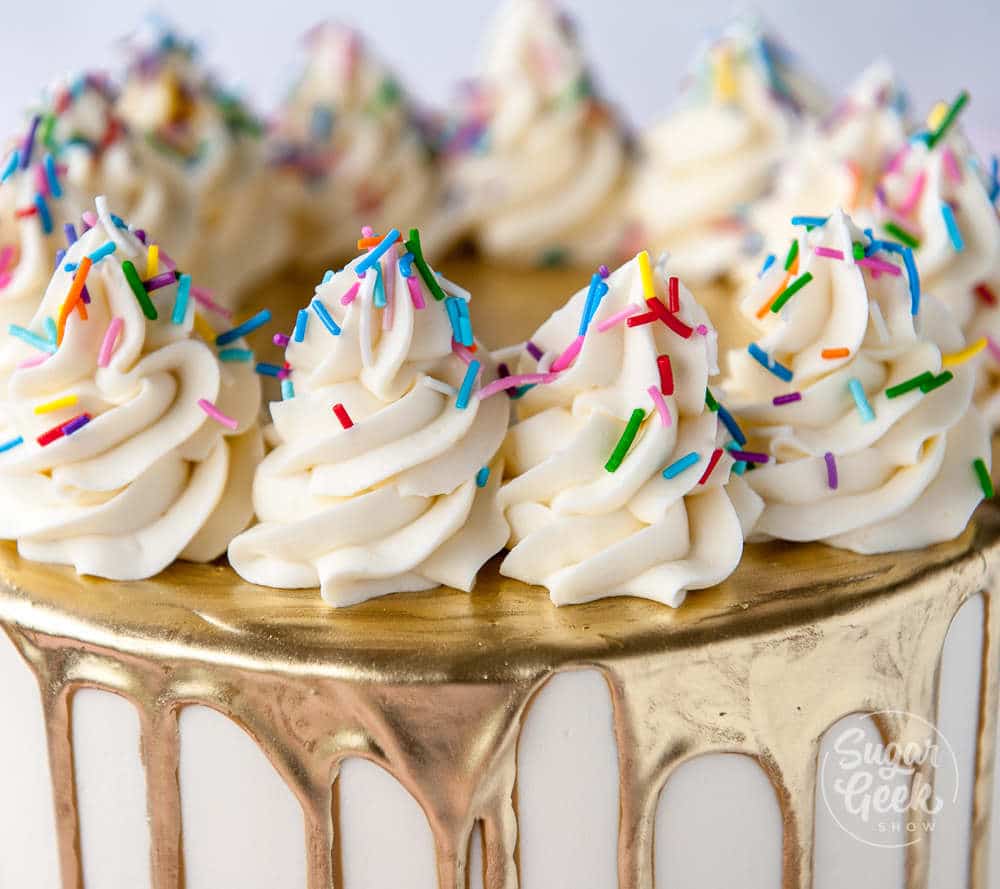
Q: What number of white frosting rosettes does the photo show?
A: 12